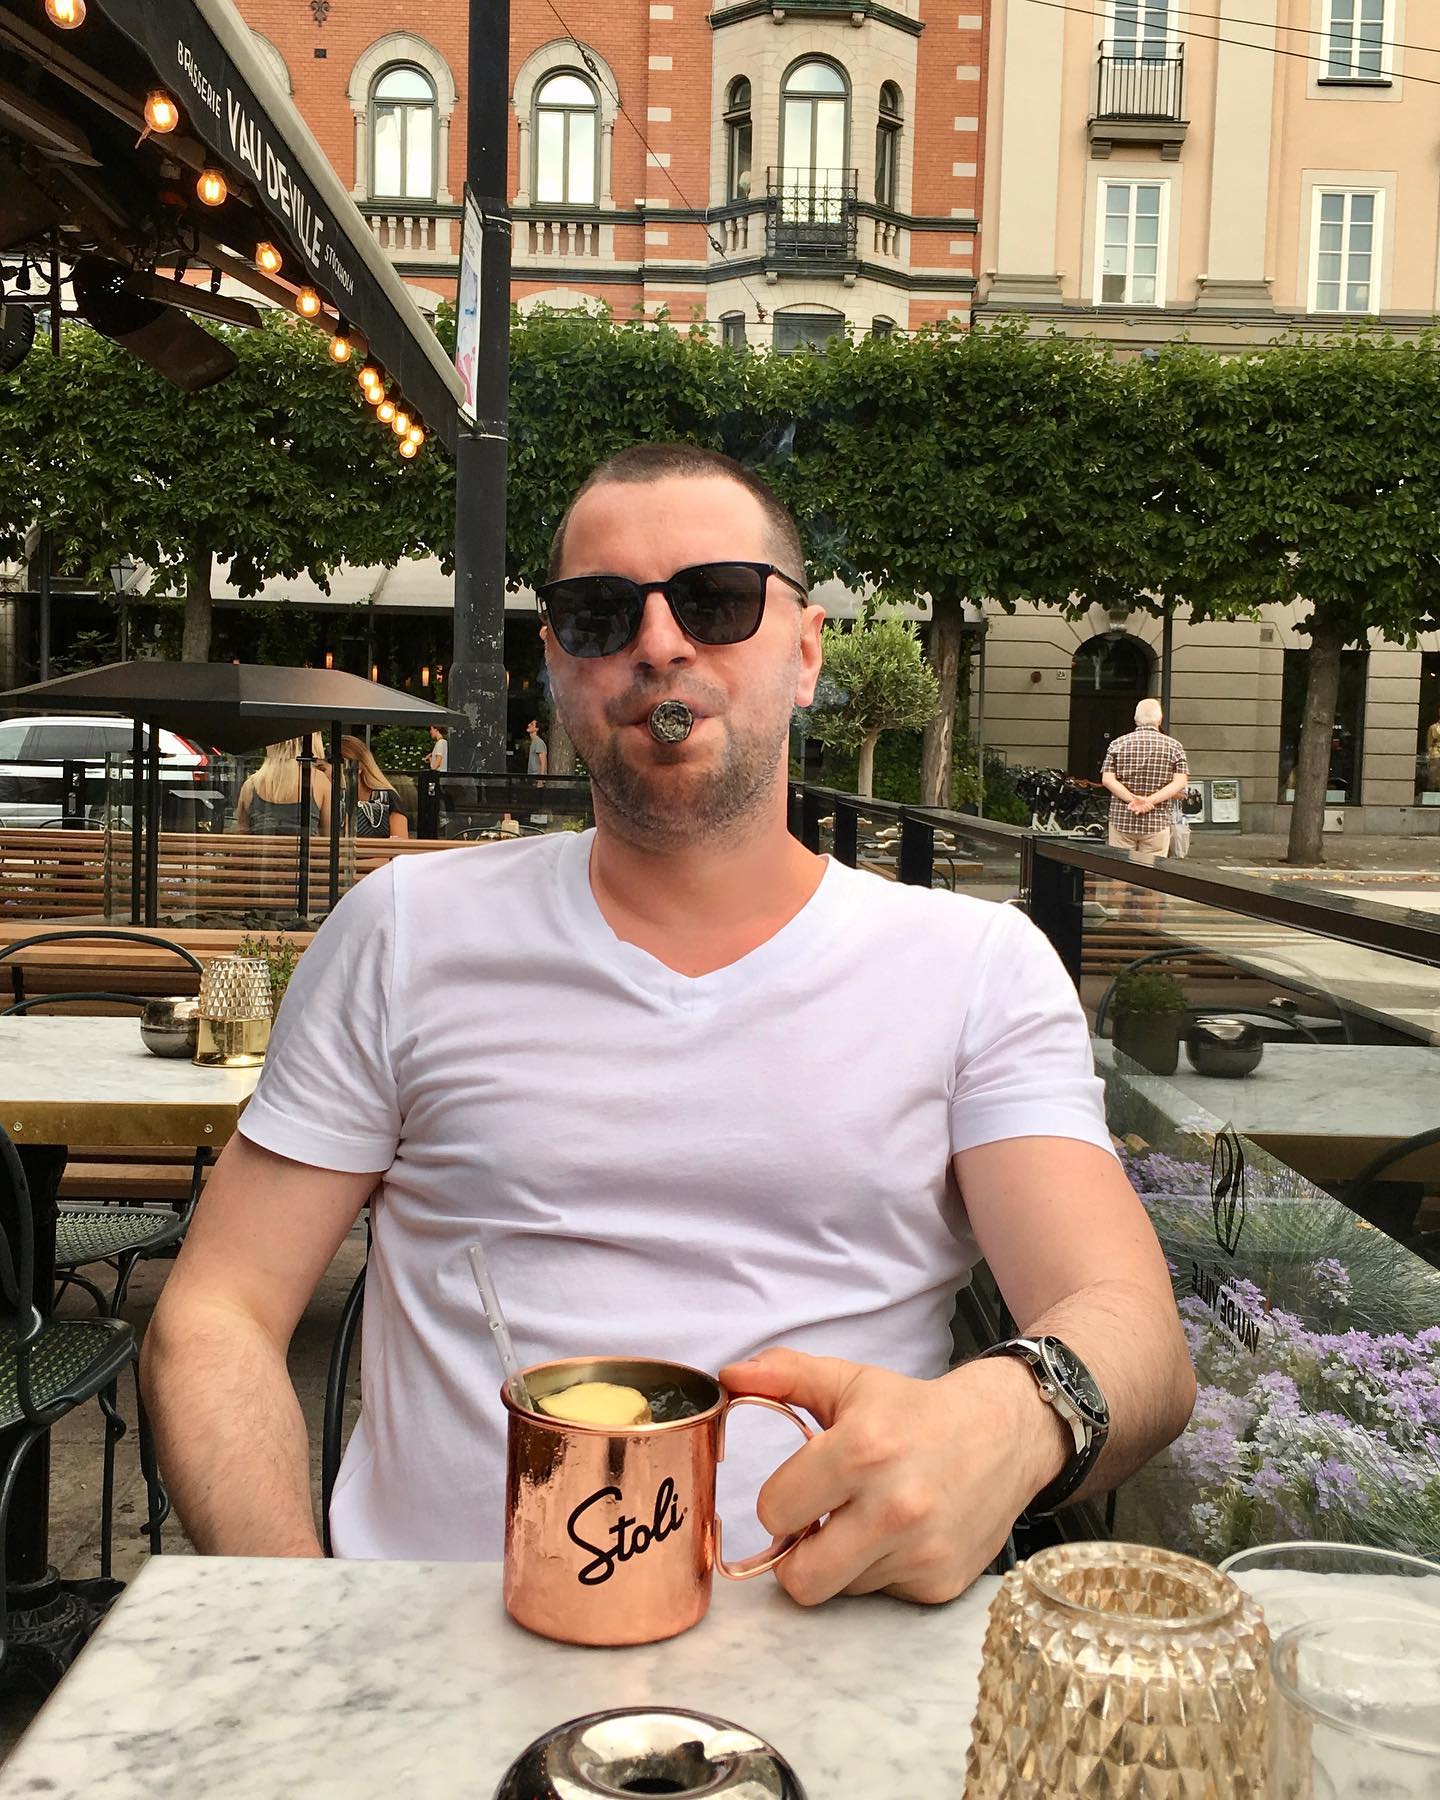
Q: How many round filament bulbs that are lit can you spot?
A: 12